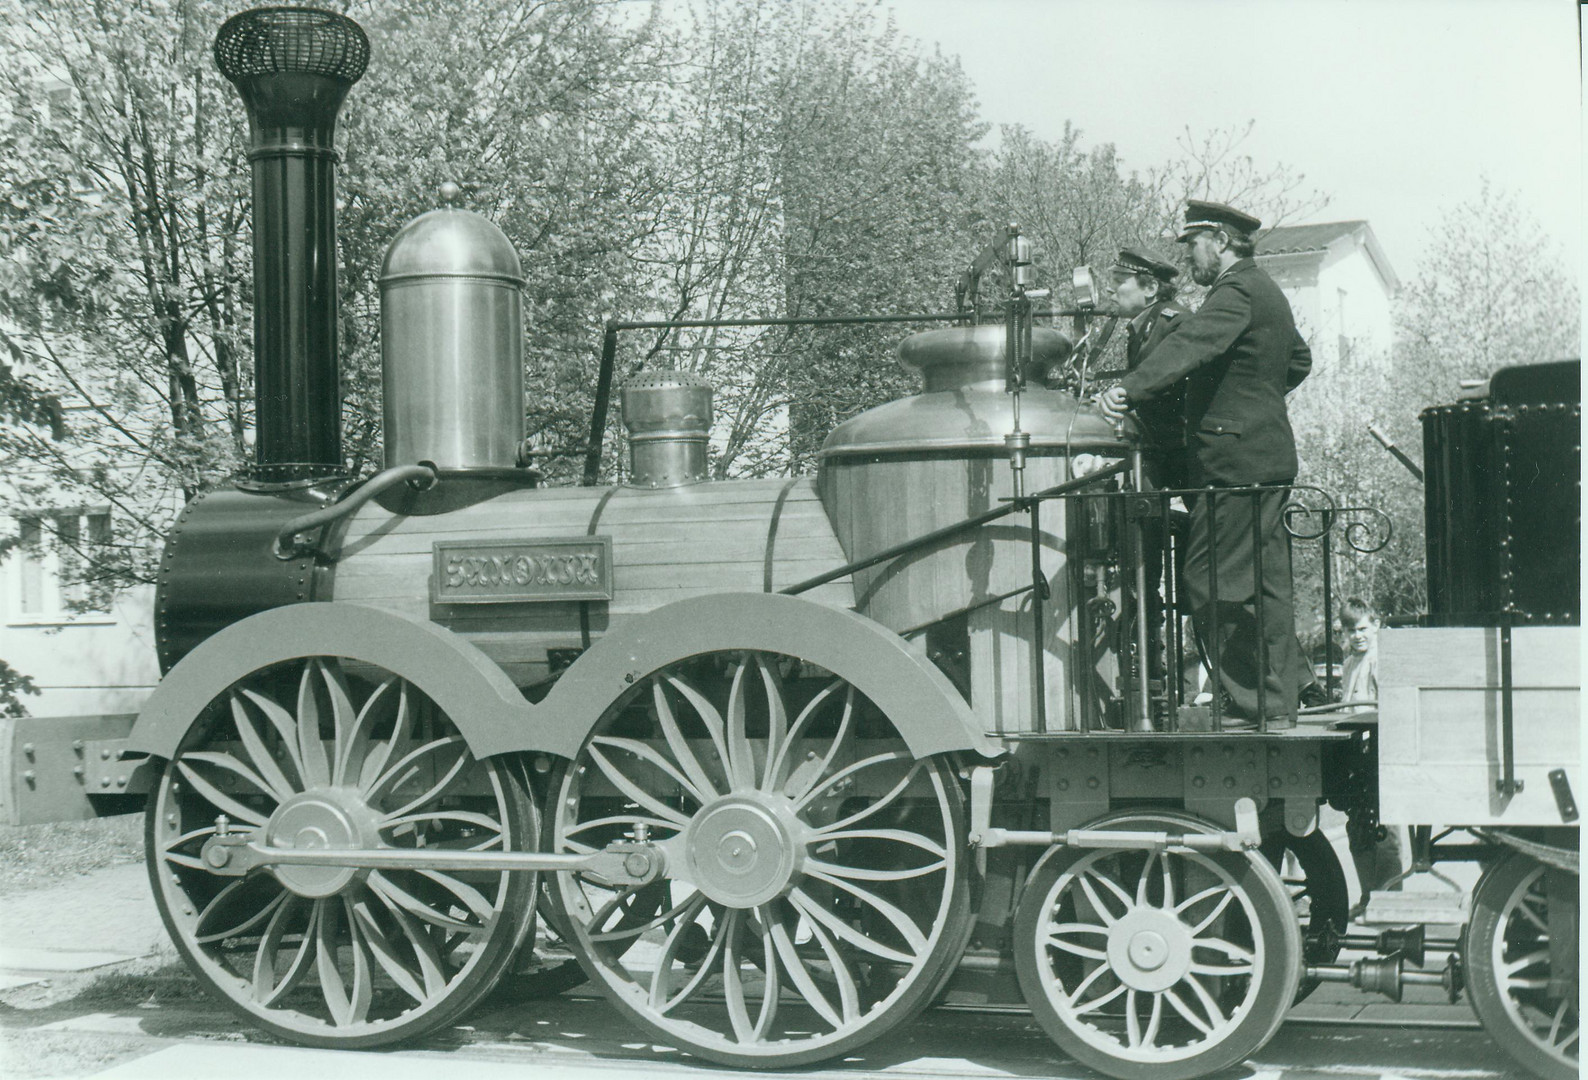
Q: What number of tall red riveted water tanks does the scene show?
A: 0